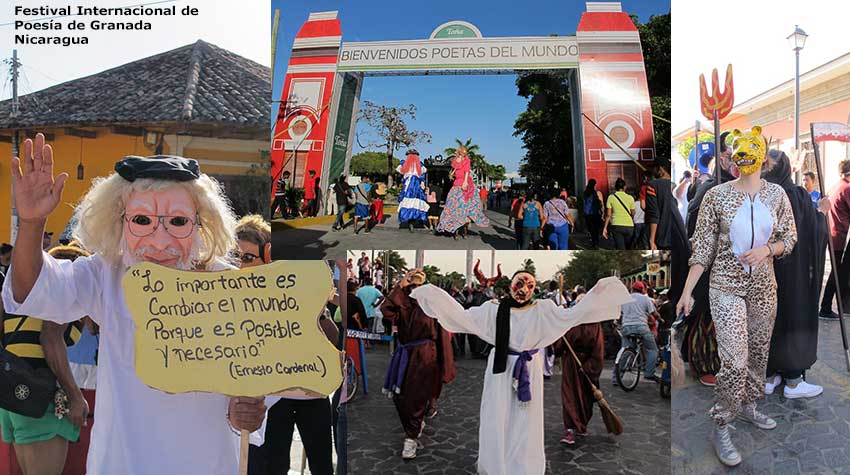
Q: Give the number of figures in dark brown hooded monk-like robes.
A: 2